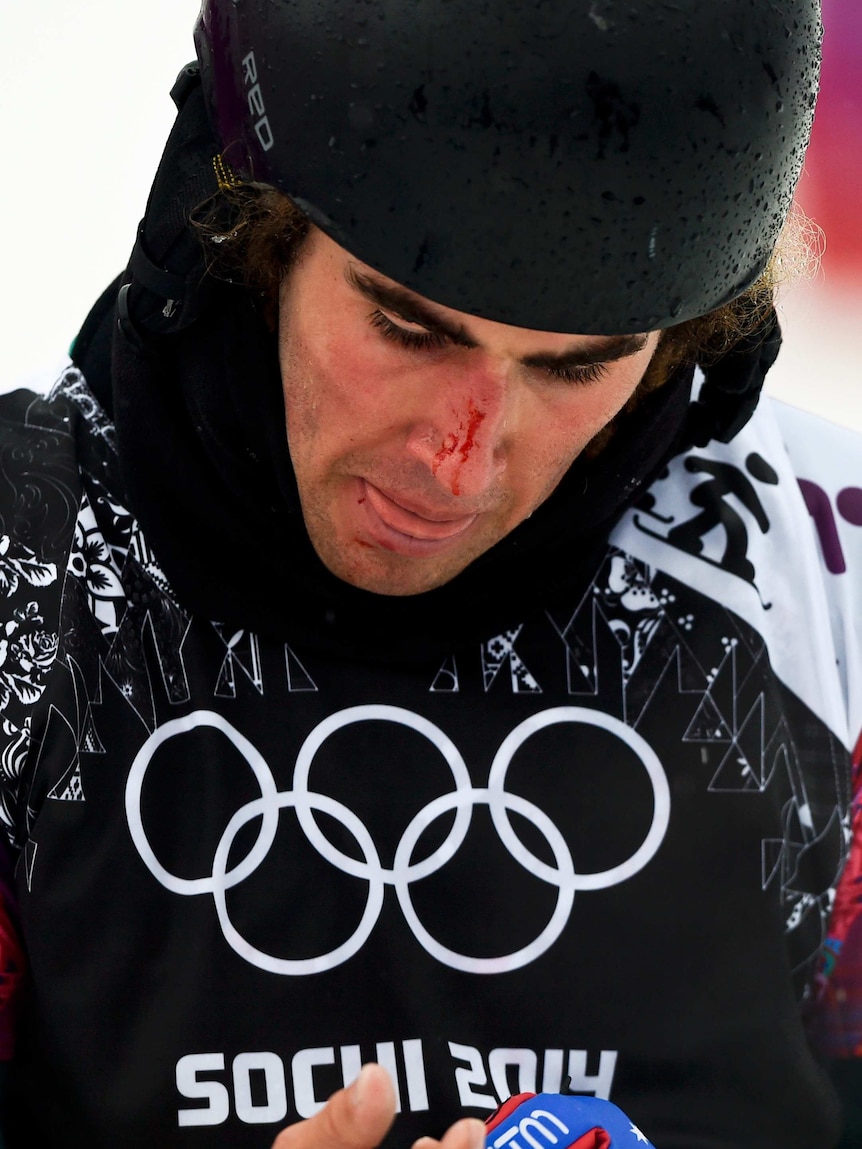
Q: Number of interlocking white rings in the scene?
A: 5